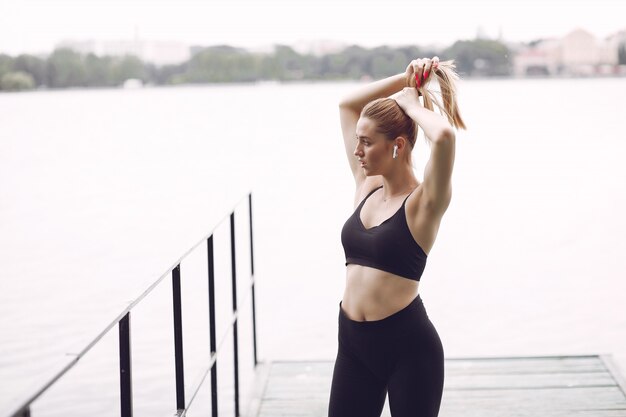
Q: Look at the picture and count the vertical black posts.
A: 5